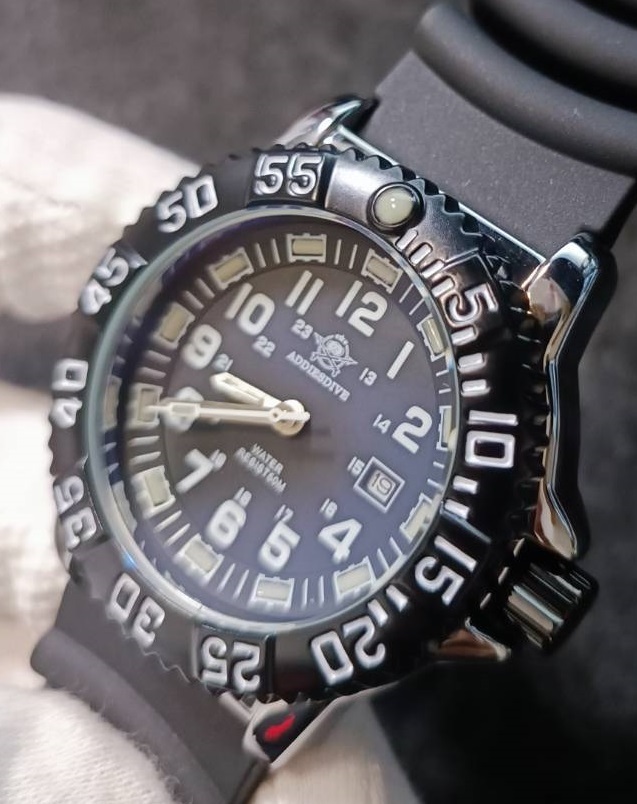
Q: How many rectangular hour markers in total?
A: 12